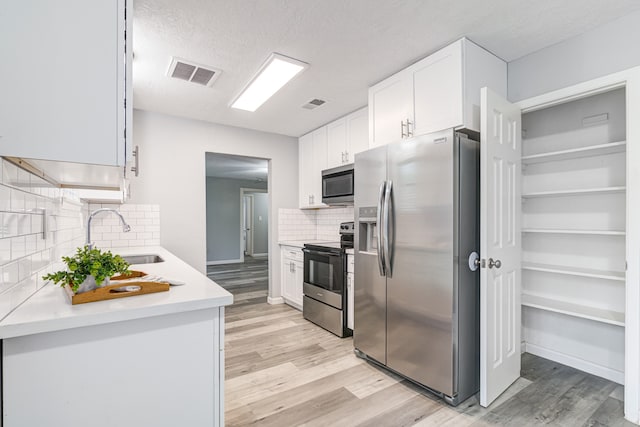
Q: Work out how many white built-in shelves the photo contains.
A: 5